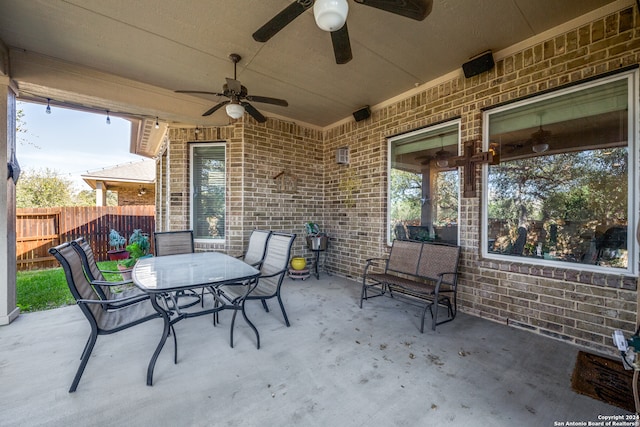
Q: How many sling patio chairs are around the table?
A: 5